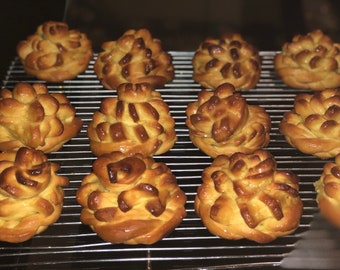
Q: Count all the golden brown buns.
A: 12